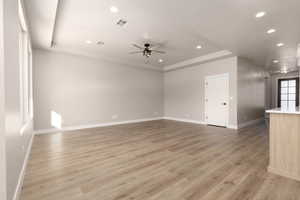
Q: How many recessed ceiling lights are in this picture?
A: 8